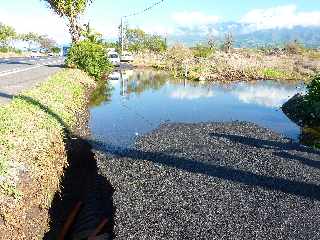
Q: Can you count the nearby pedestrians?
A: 0